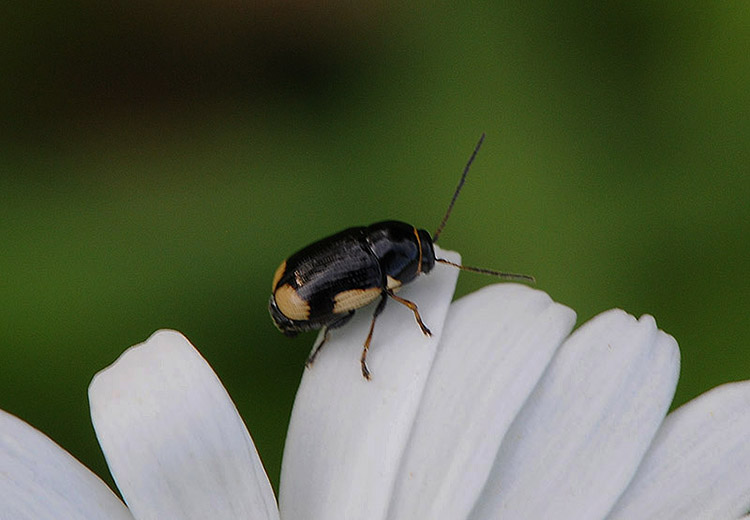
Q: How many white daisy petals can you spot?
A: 6